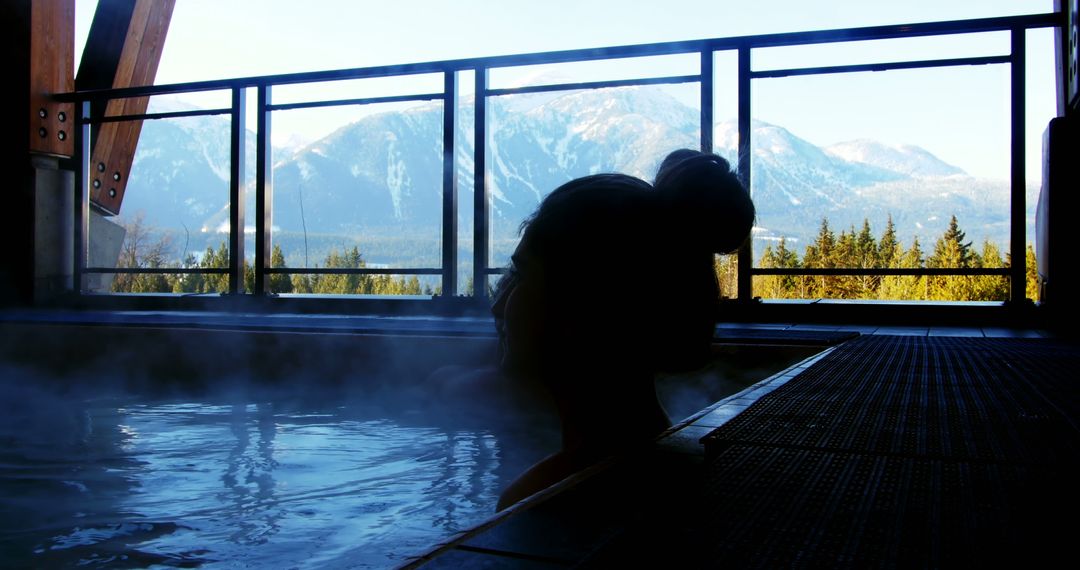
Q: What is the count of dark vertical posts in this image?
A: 8